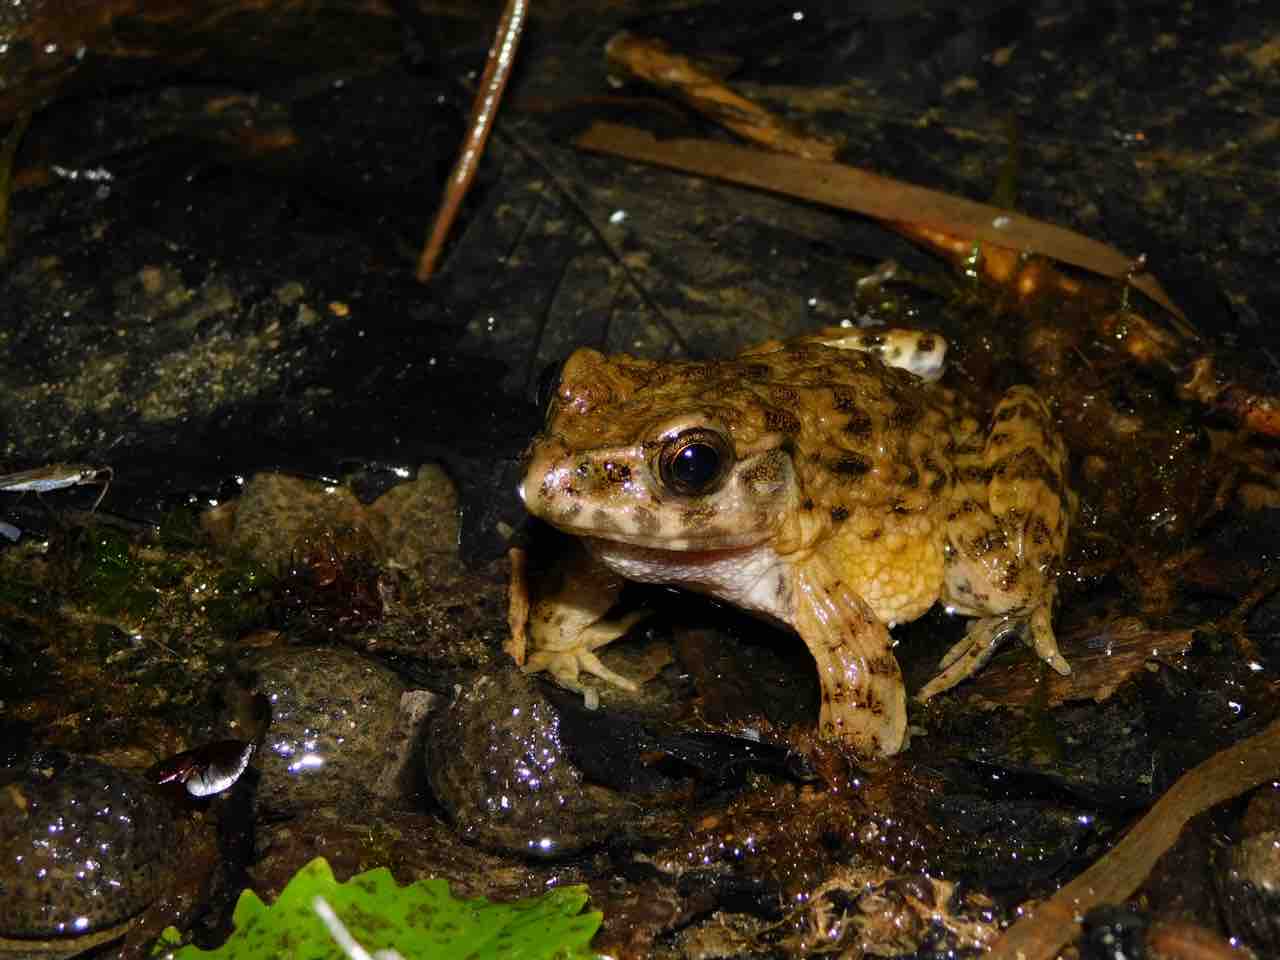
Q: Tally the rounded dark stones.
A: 3